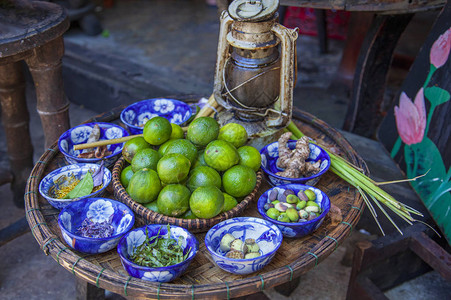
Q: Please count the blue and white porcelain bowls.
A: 8